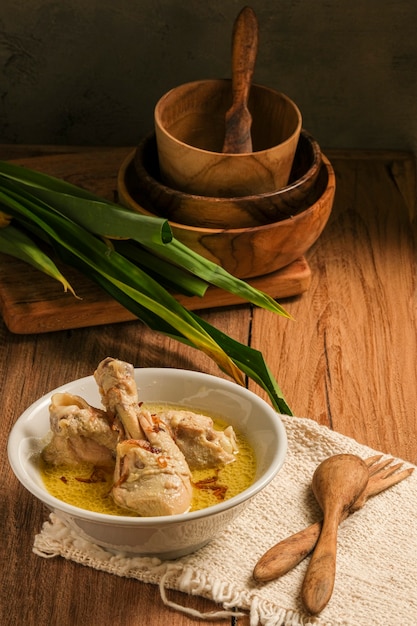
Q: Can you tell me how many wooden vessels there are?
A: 3